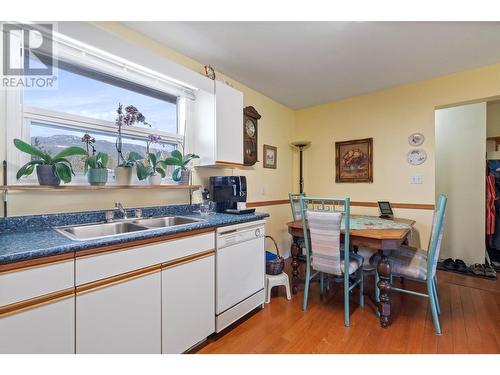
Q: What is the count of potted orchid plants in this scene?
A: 5